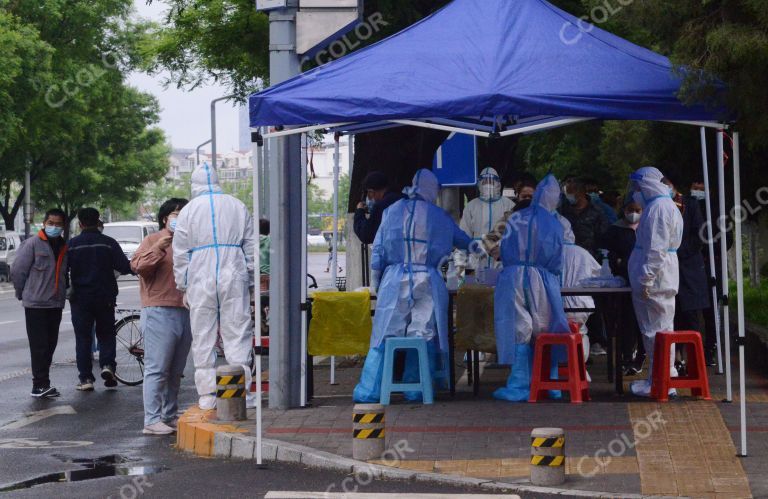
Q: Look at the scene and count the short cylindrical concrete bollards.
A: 3